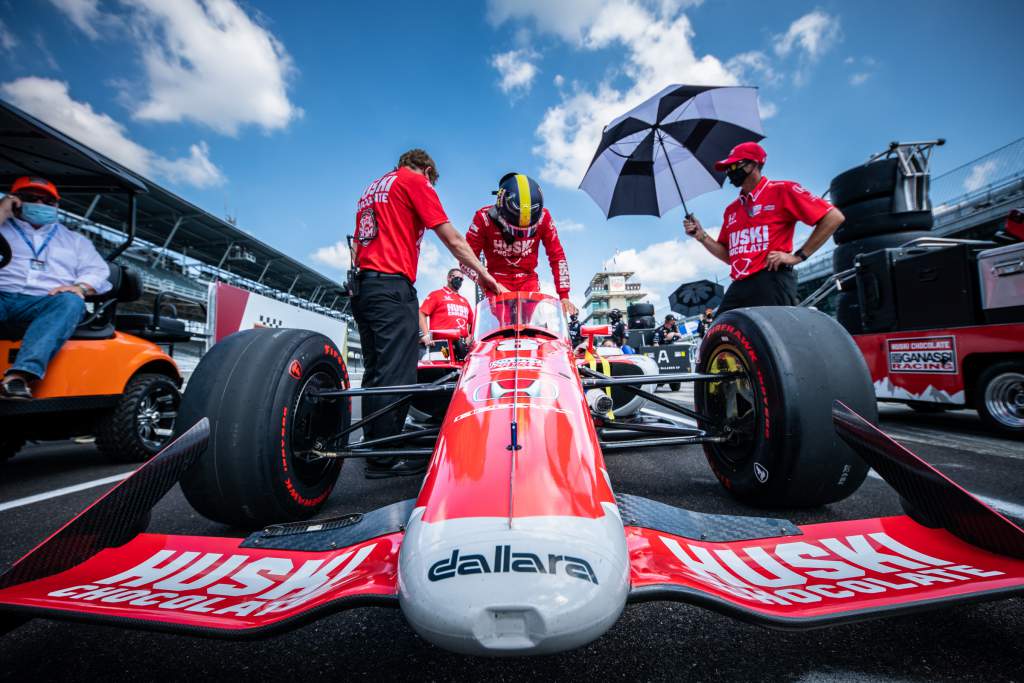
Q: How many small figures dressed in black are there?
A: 4